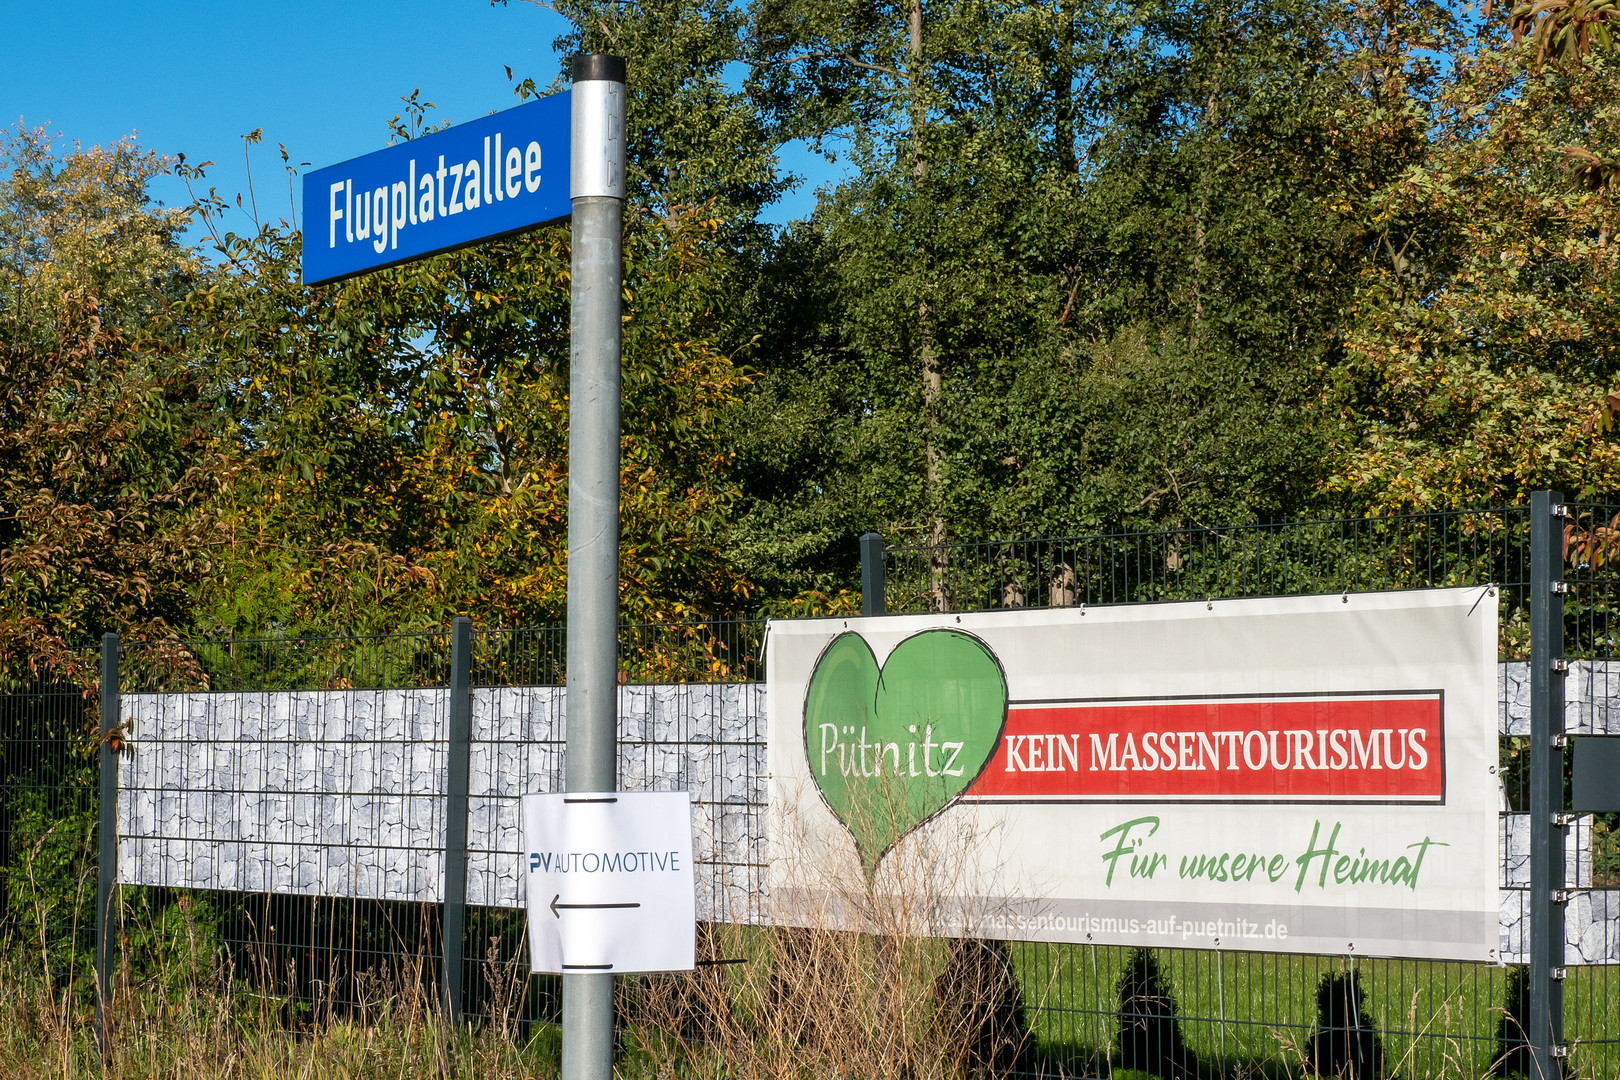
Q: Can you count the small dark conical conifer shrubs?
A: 4